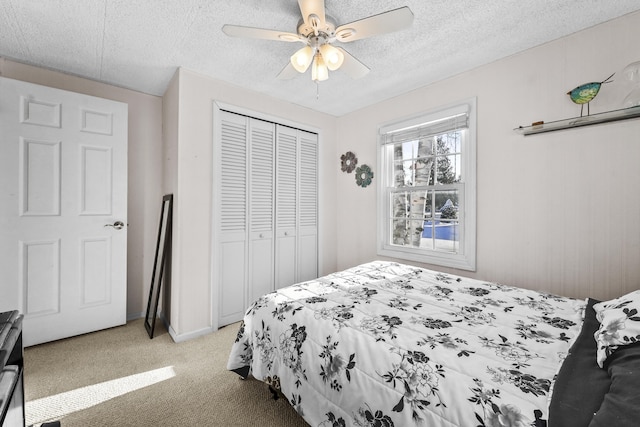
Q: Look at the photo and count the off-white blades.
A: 5